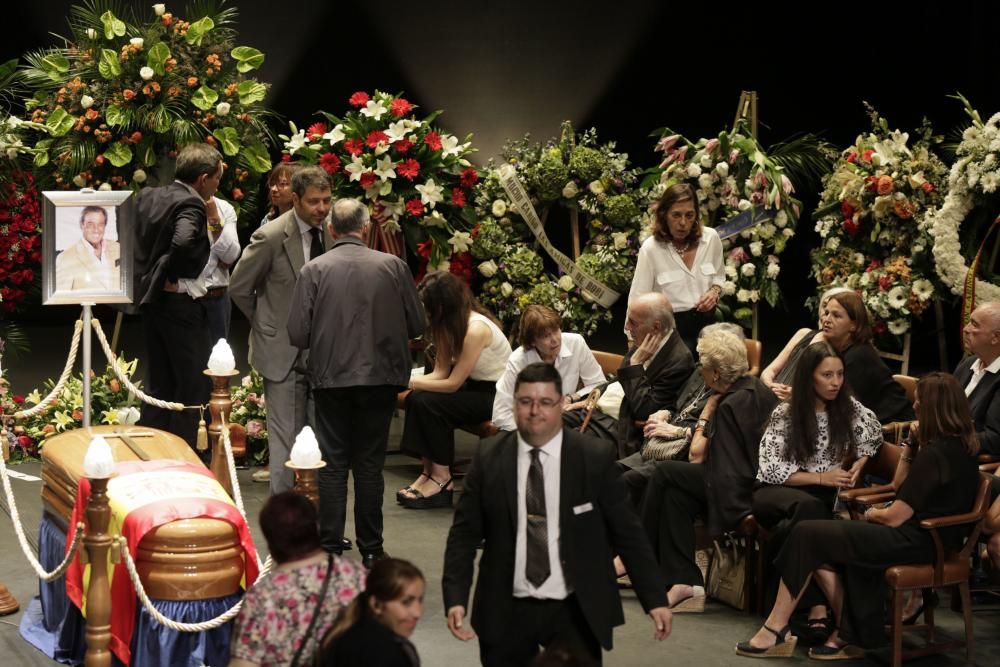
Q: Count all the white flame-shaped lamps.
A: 3